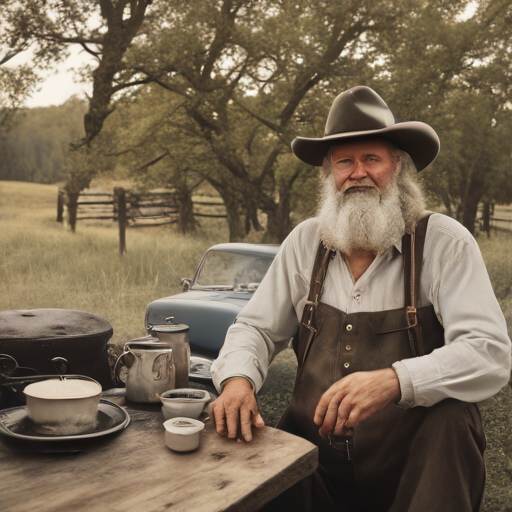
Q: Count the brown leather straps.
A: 2